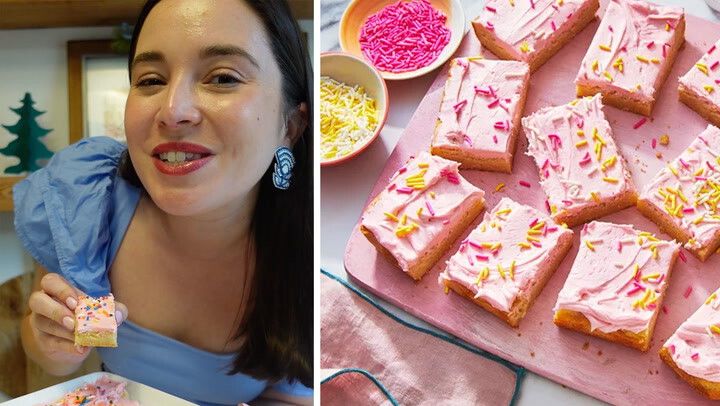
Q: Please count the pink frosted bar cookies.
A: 11